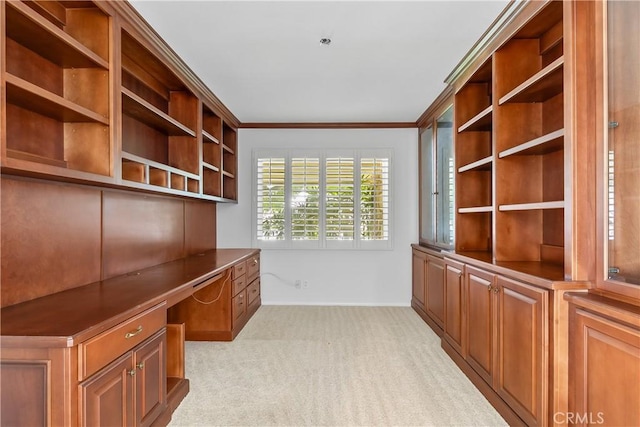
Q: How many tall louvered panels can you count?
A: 4